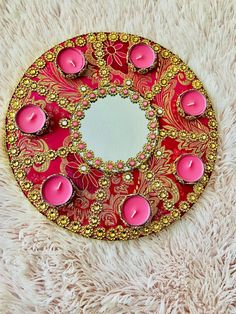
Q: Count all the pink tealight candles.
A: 7